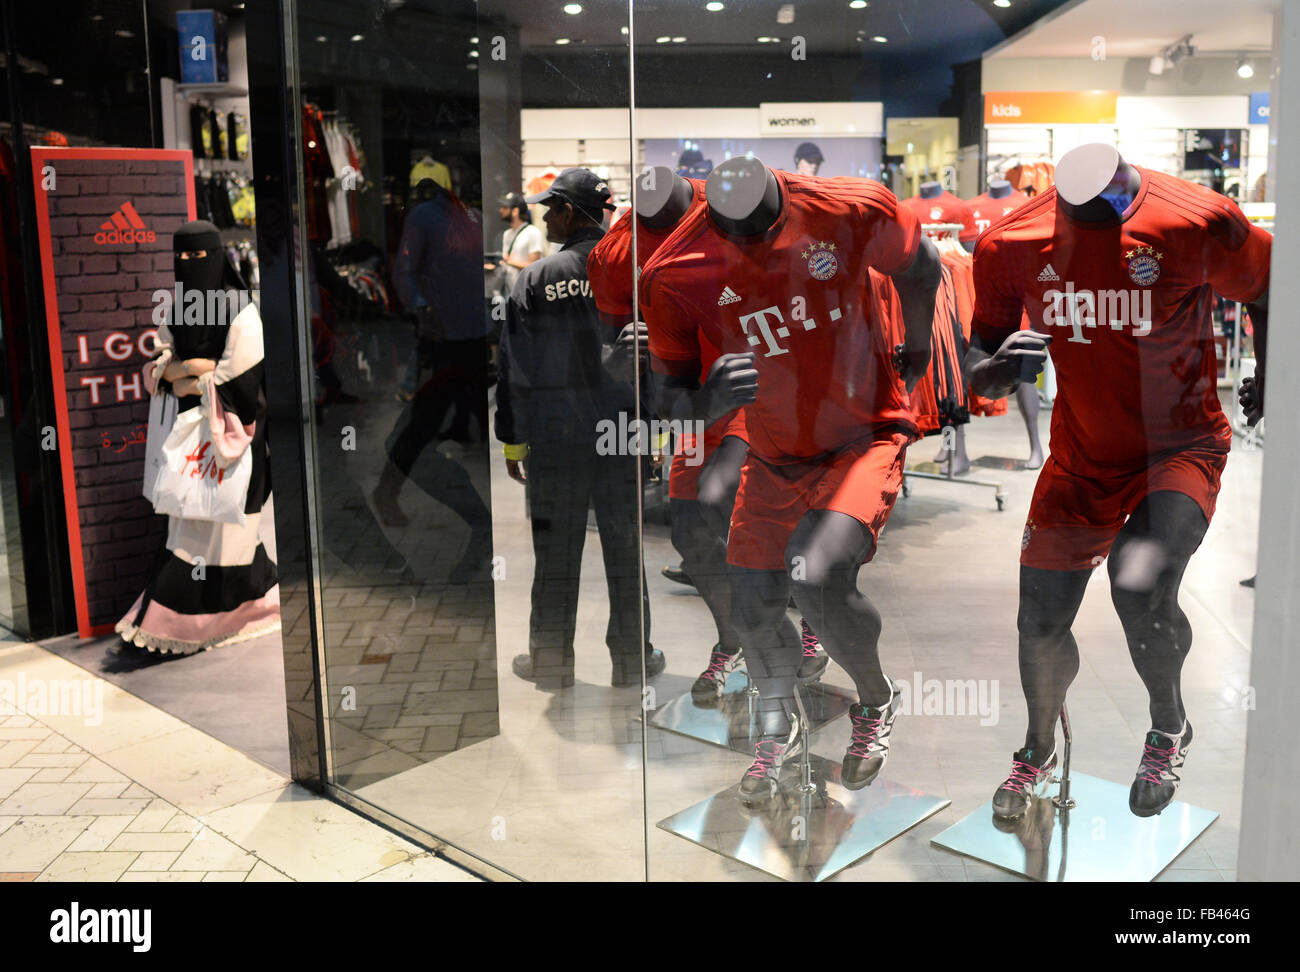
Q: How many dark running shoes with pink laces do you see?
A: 6